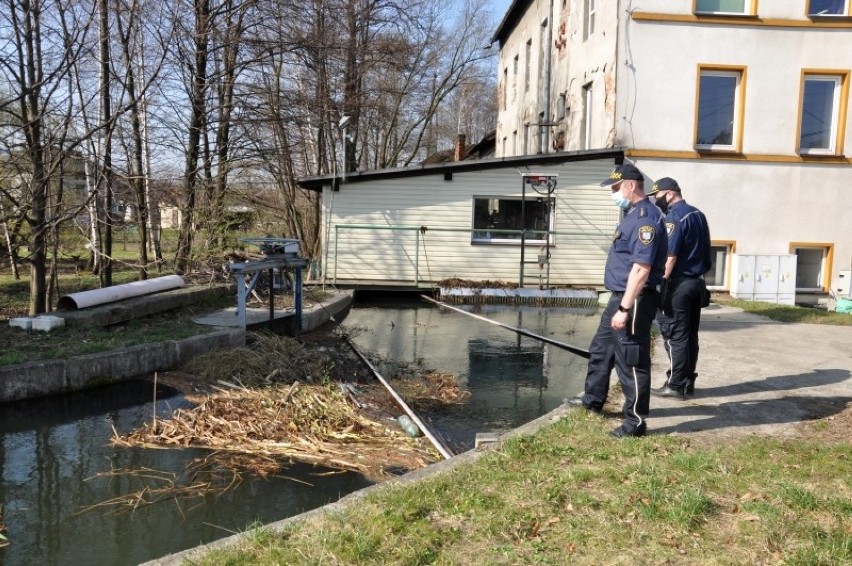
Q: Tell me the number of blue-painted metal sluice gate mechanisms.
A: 1